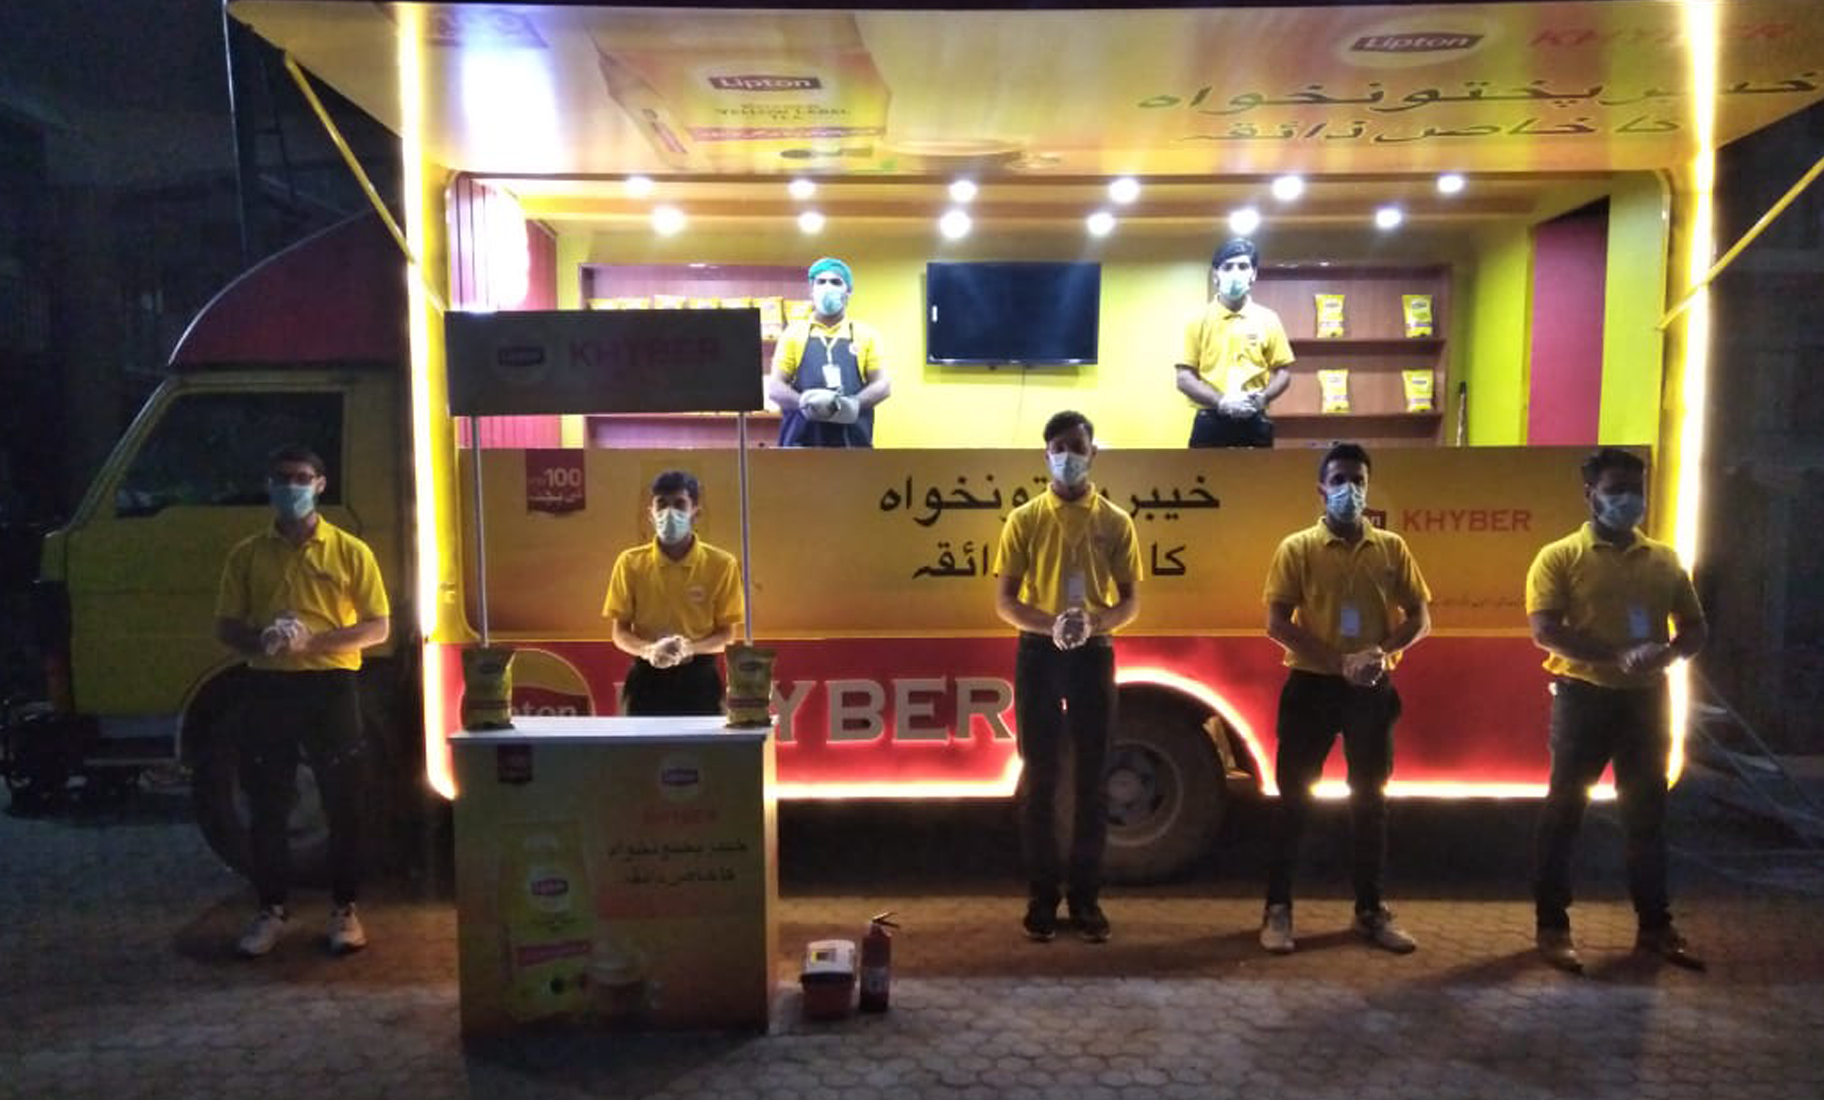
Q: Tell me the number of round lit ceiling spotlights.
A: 12